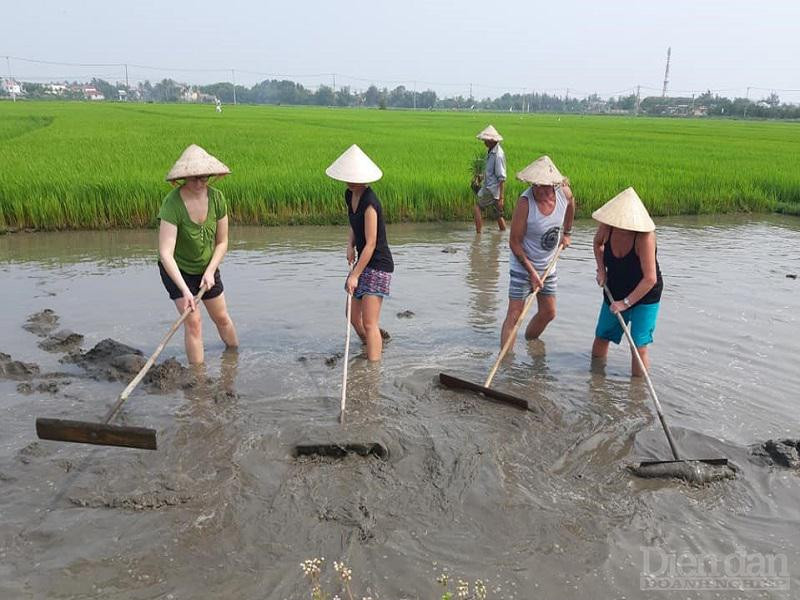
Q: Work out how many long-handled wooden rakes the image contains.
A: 4